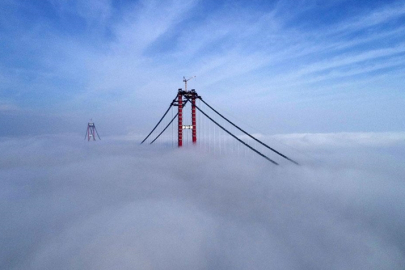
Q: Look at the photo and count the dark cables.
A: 4